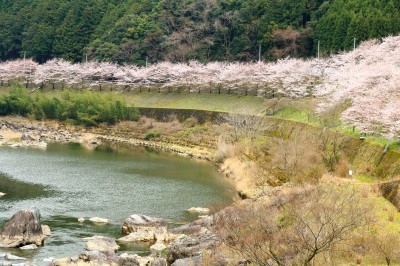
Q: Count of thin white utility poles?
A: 6